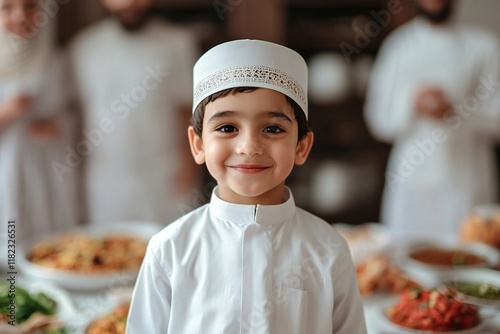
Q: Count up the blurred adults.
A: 3